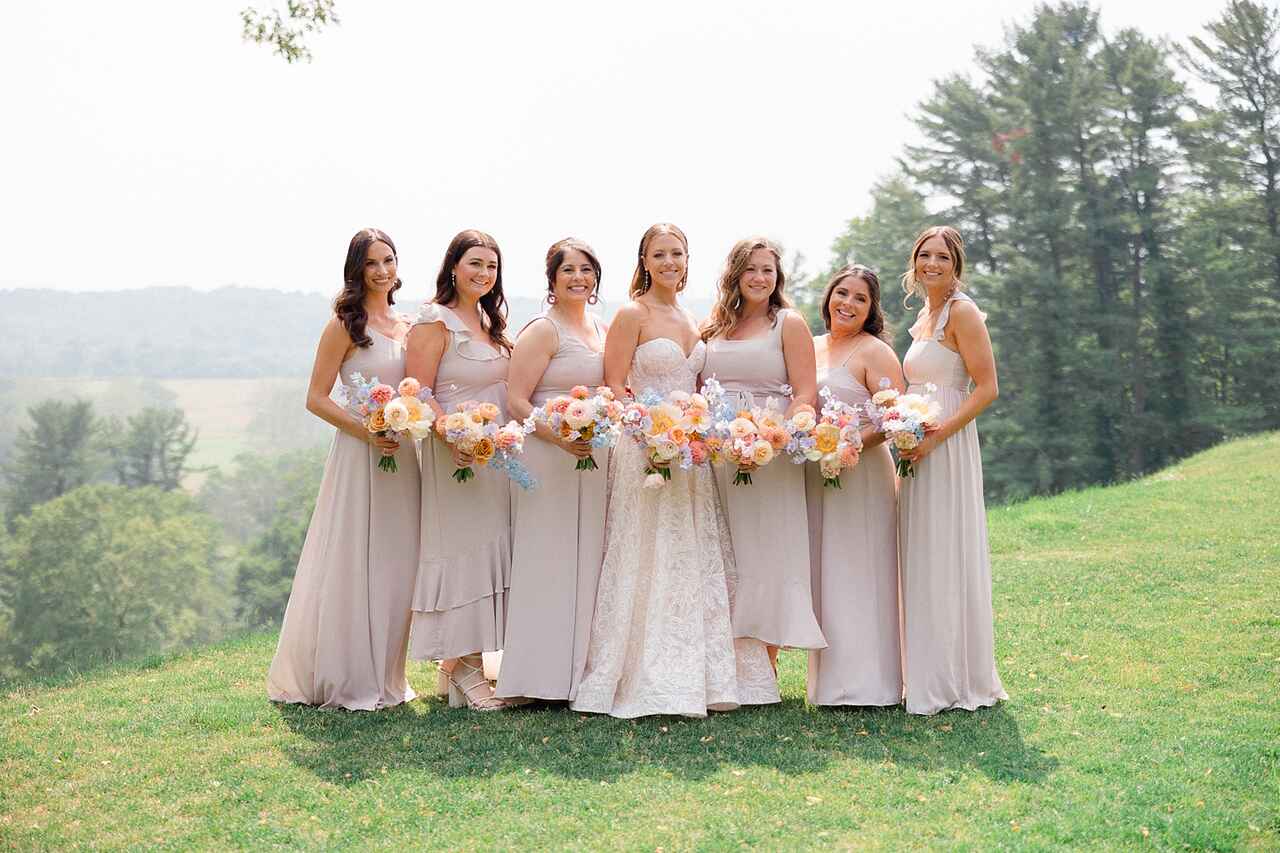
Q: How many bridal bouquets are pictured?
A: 7